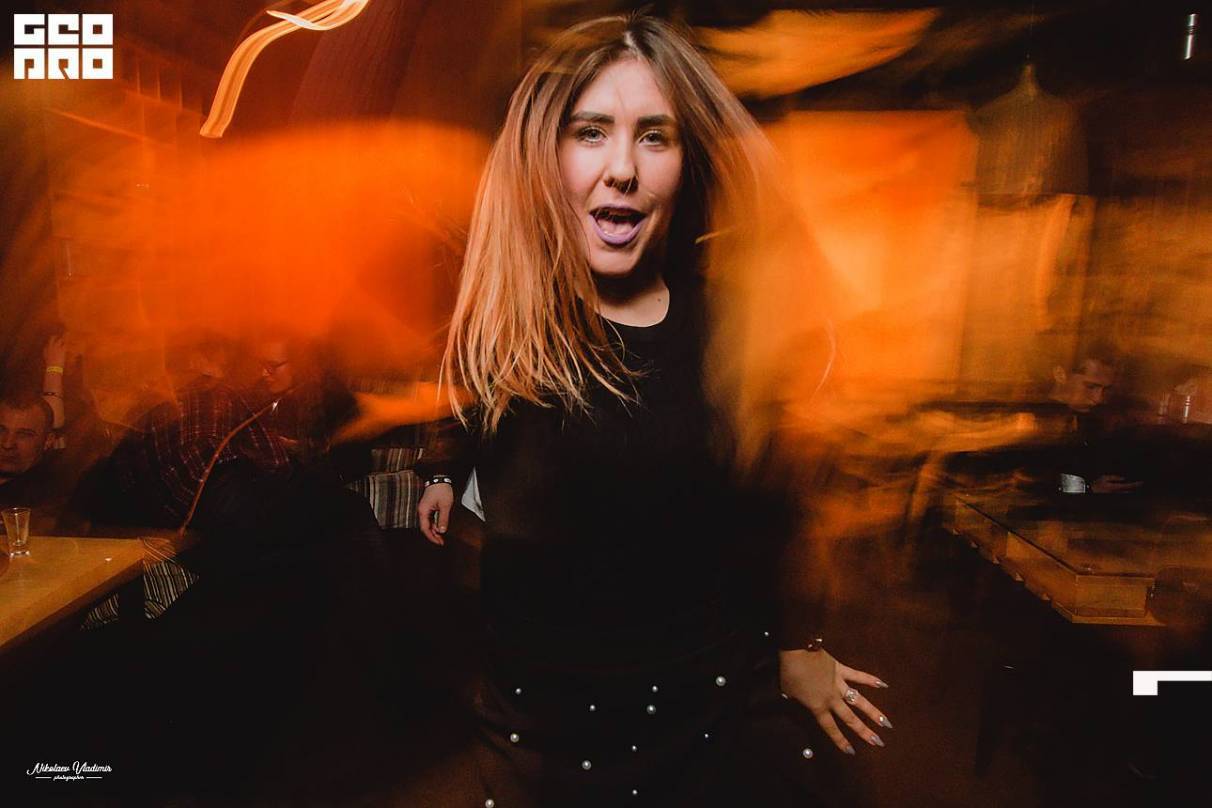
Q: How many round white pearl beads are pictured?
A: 13